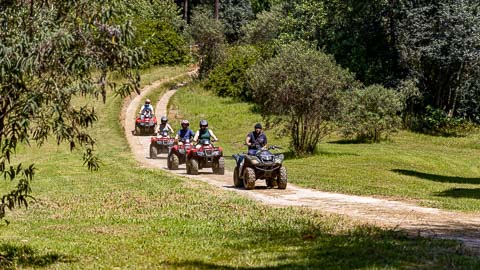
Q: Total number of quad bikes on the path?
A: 5